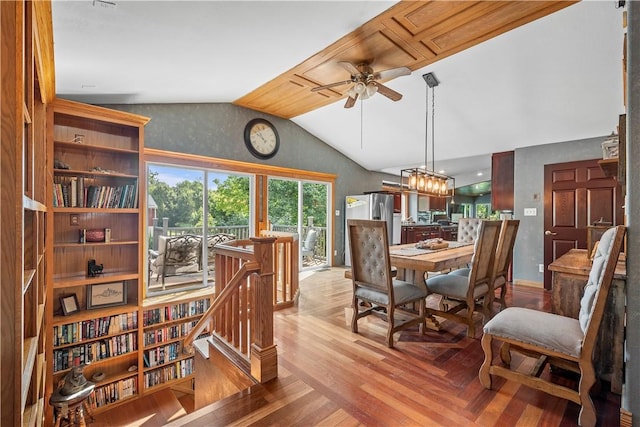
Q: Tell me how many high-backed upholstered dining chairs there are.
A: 5